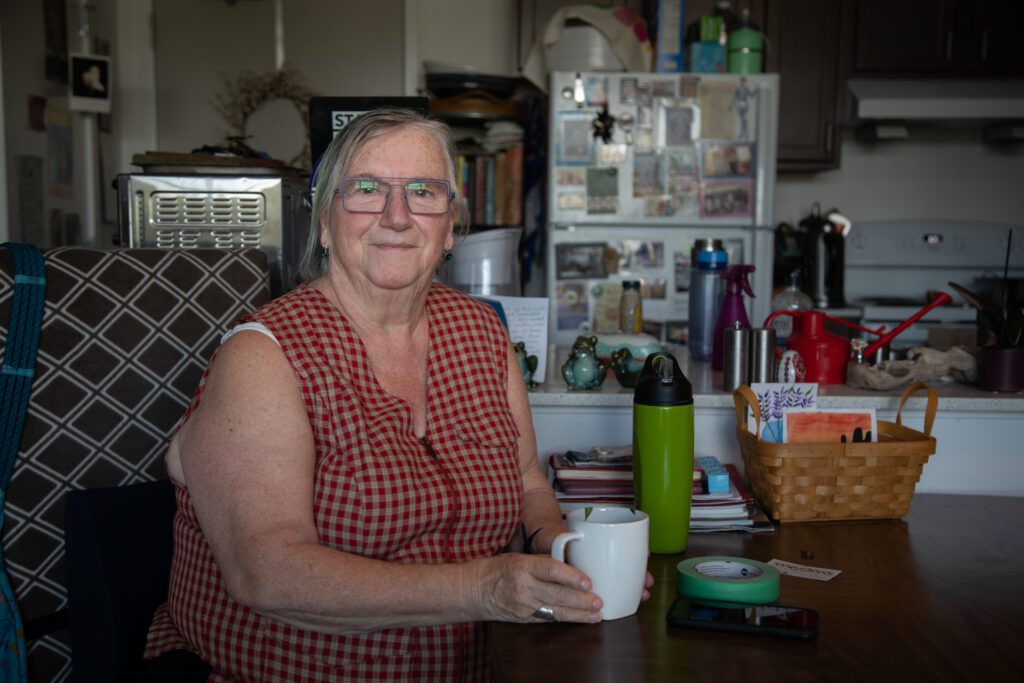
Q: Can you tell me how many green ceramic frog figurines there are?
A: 3